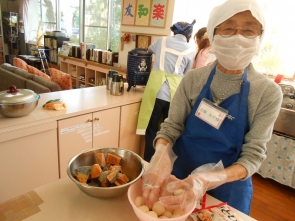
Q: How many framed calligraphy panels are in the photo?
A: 3